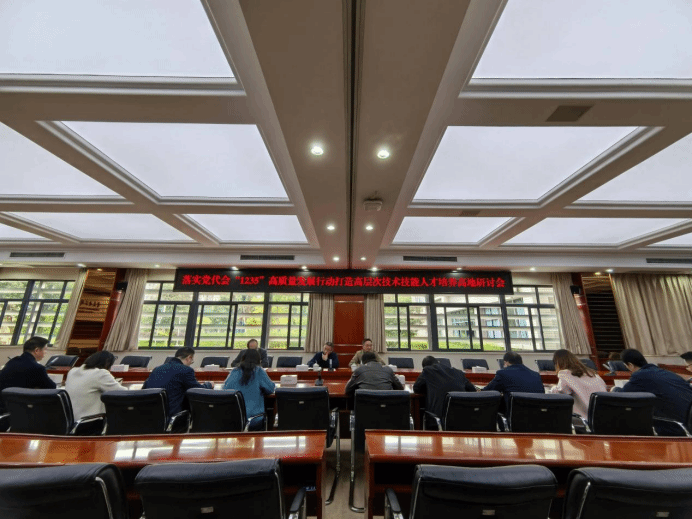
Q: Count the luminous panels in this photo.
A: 12